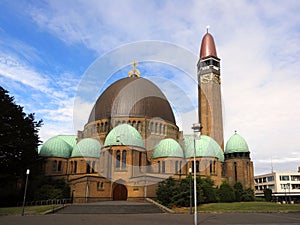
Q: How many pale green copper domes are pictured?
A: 6